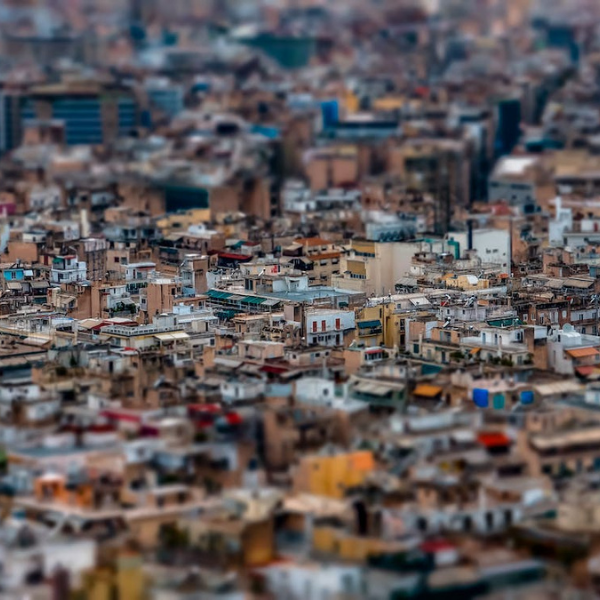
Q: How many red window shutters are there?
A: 3